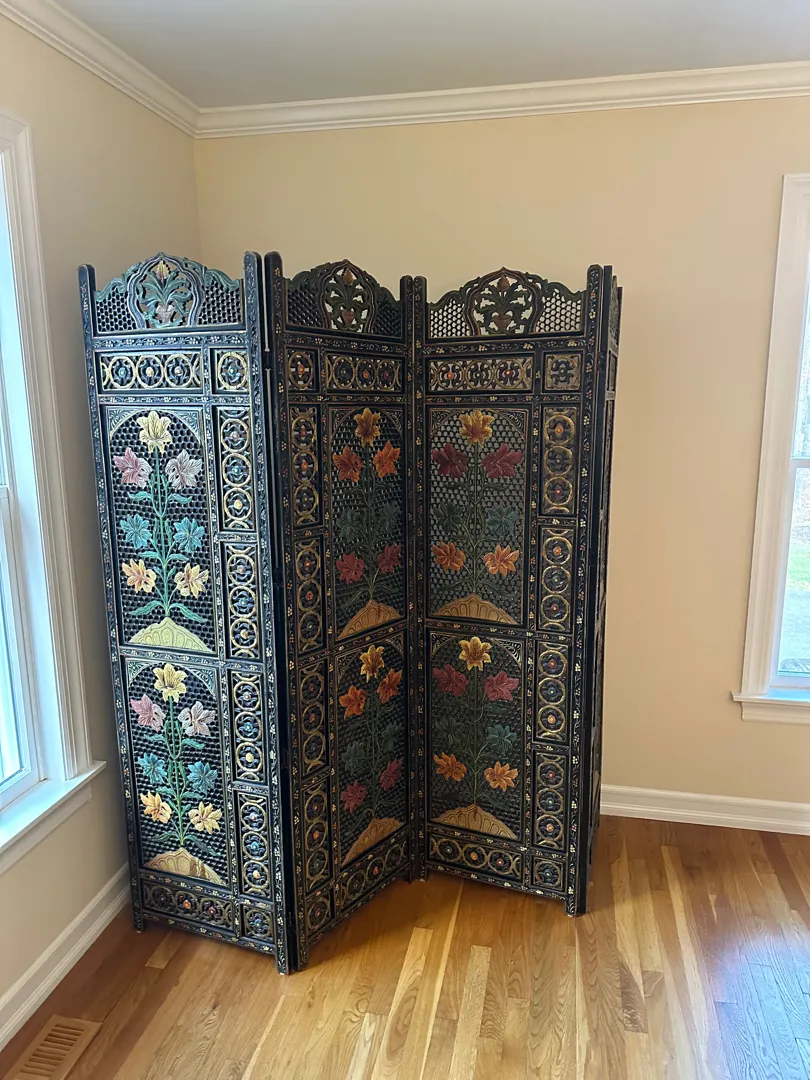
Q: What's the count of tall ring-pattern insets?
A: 12